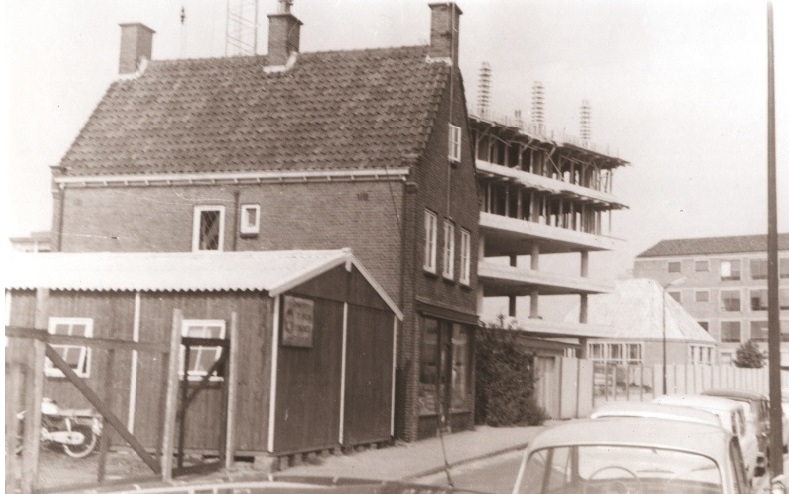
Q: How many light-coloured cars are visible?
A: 3